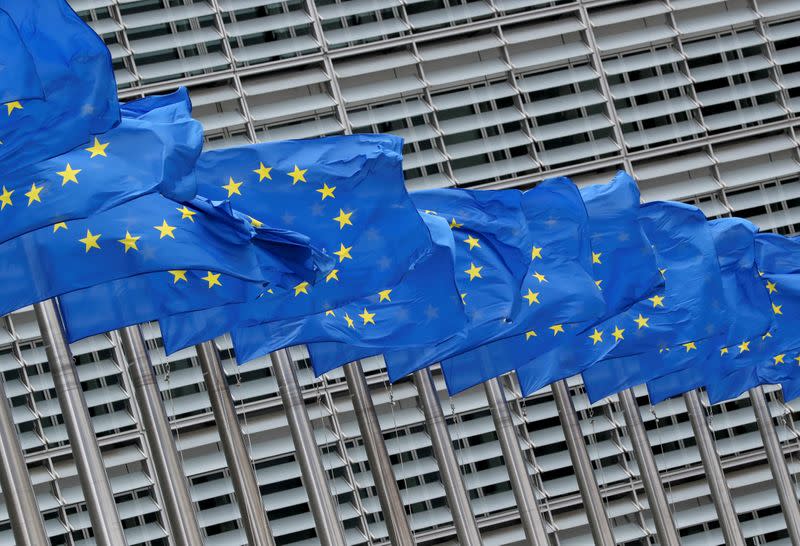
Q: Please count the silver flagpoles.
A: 12